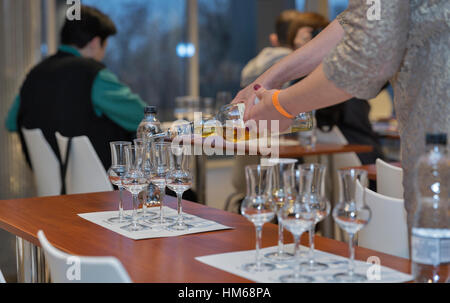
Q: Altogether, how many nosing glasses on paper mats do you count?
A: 10